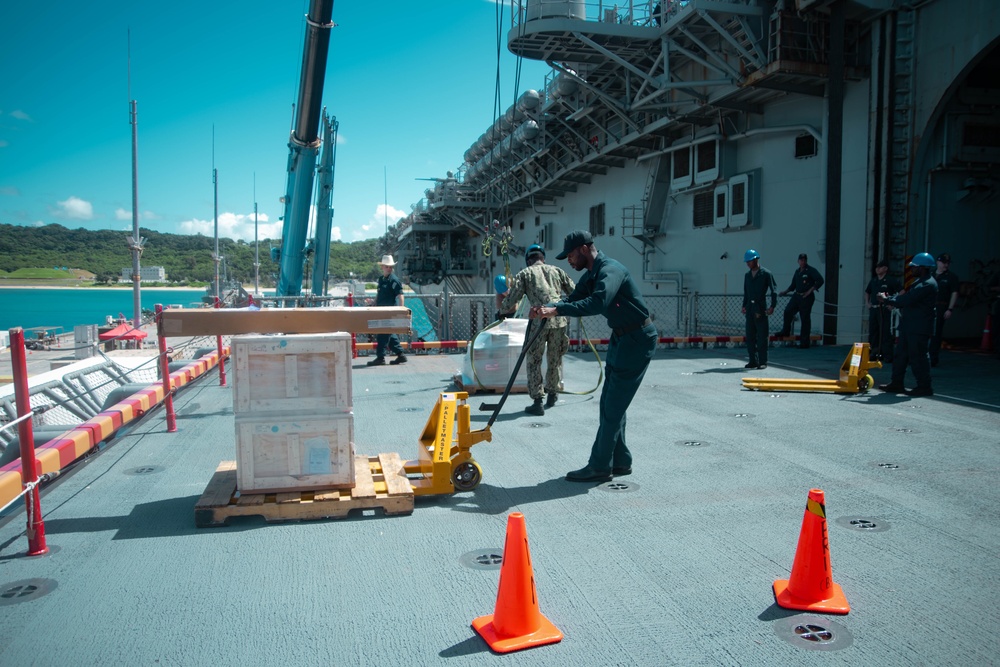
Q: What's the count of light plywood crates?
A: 2